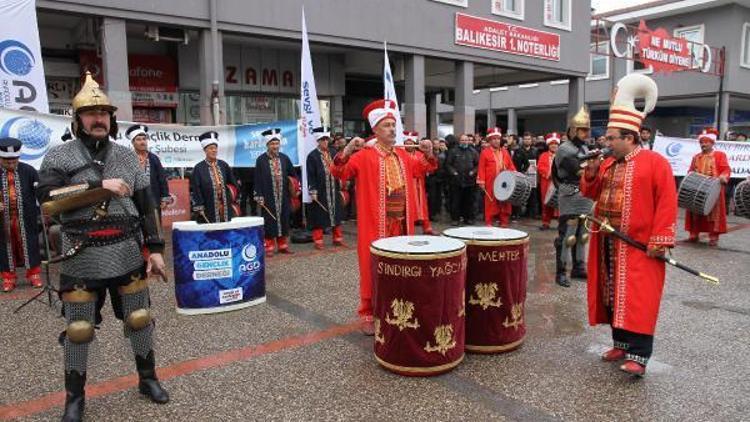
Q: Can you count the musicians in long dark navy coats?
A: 5